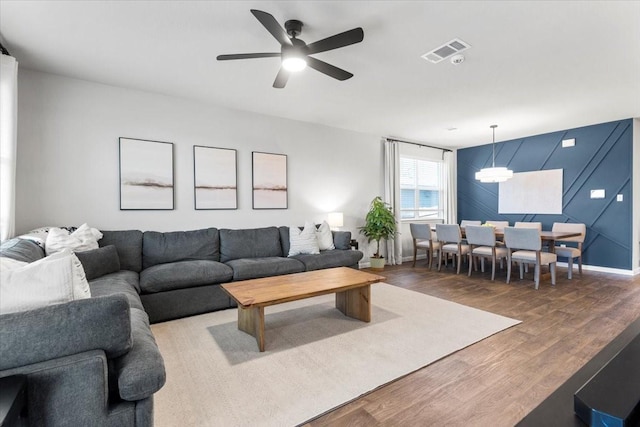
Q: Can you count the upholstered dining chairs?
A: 8